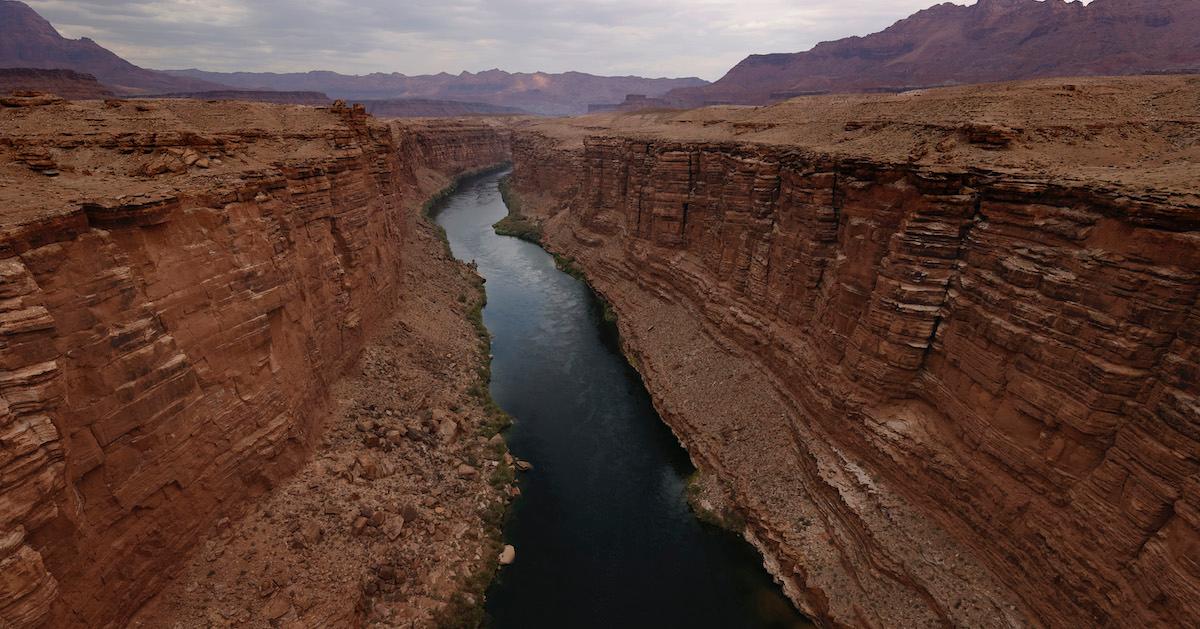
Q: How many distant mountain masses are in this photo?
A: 3